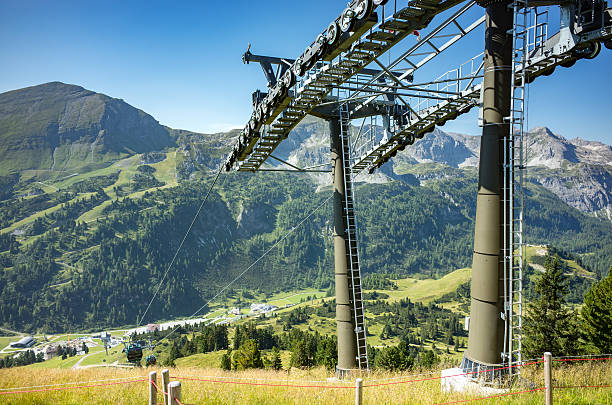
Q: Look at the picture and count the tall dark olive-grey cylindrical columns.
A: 2